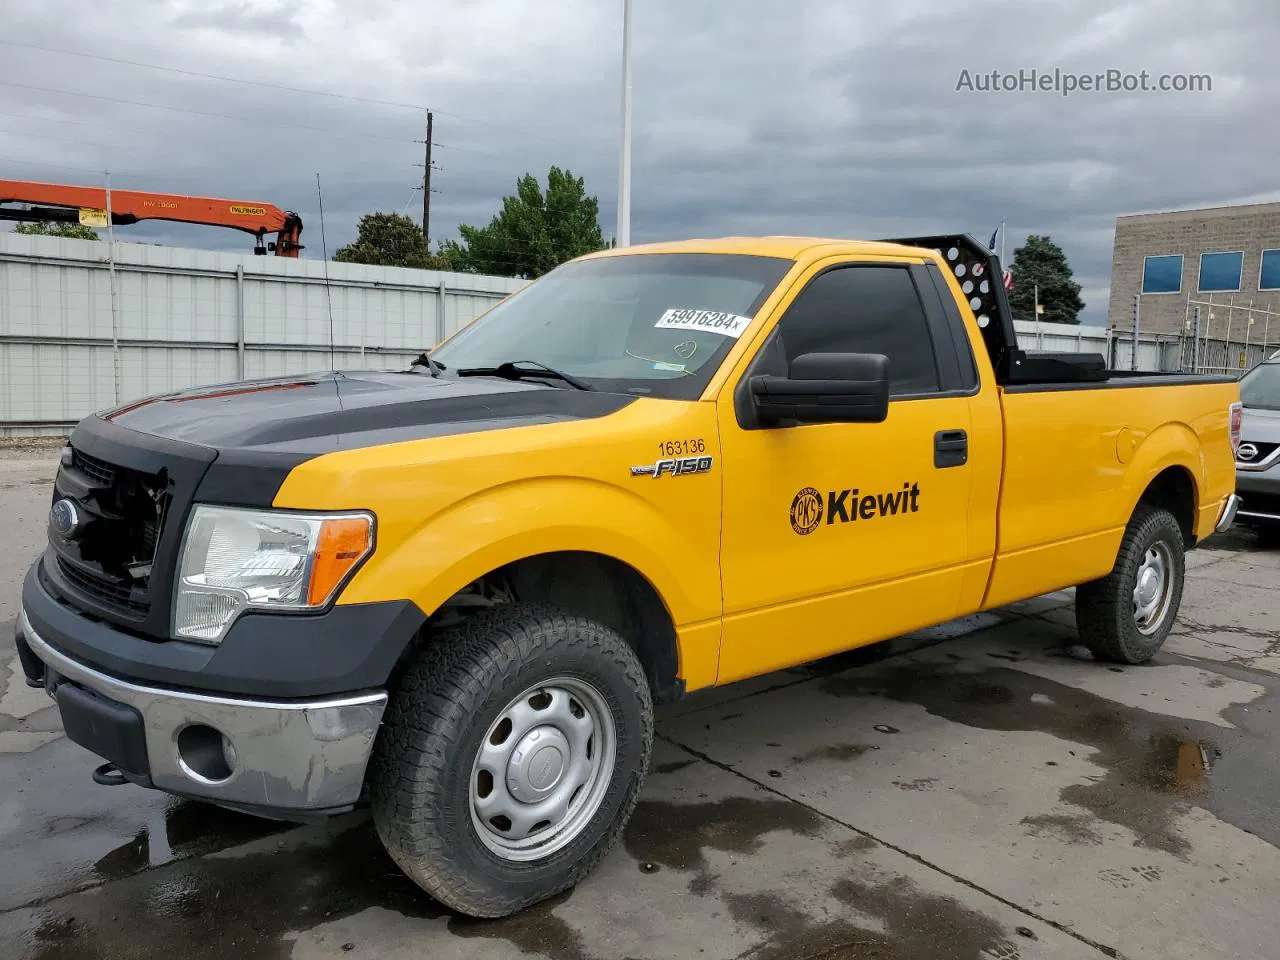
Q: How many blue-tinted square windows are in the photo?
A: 3